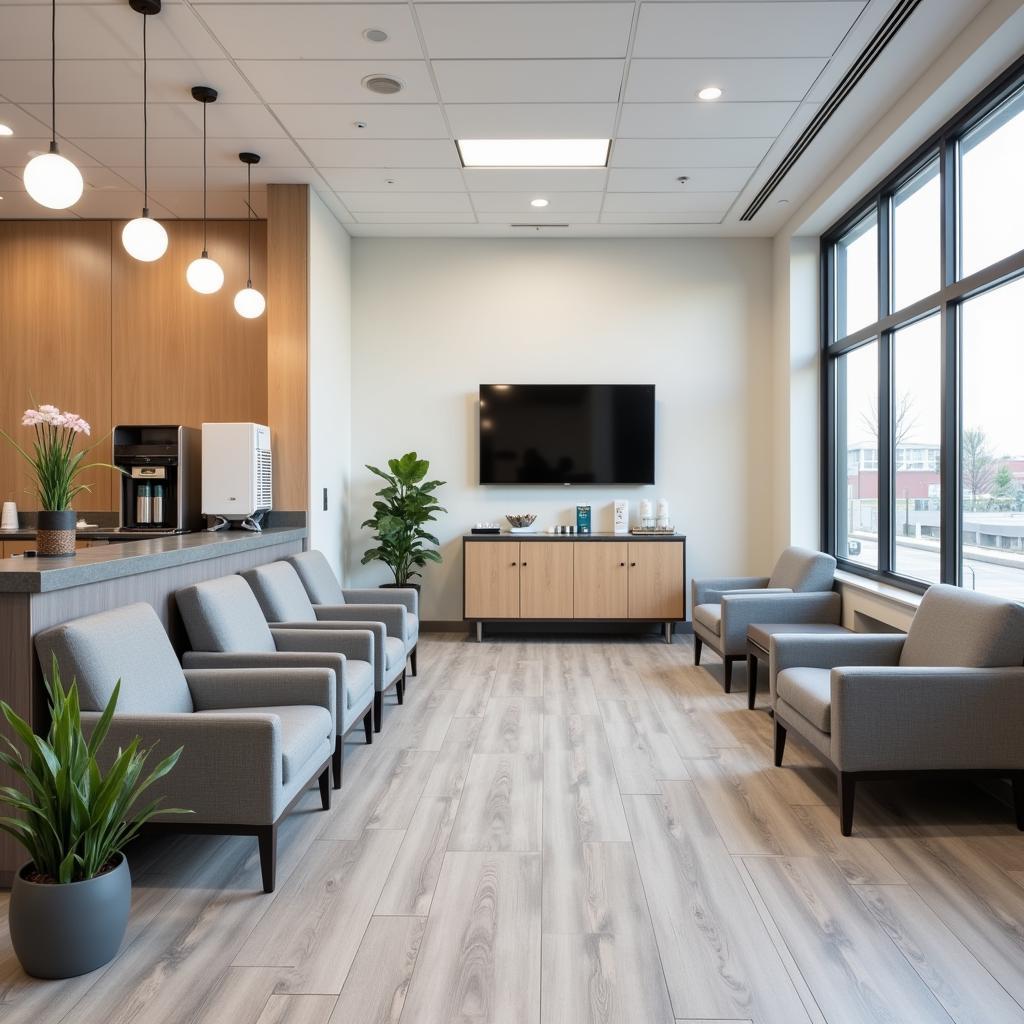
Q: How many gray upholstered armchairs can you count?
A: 6